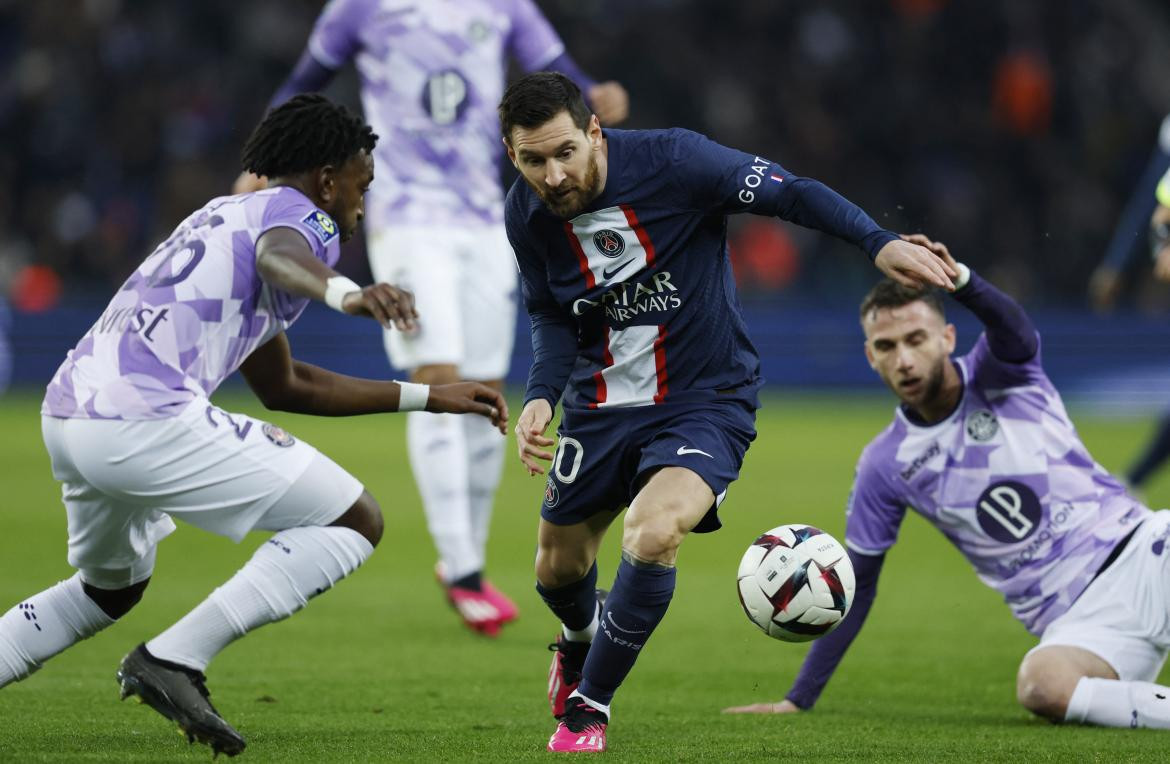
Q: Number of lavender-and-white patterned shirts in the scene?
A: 3